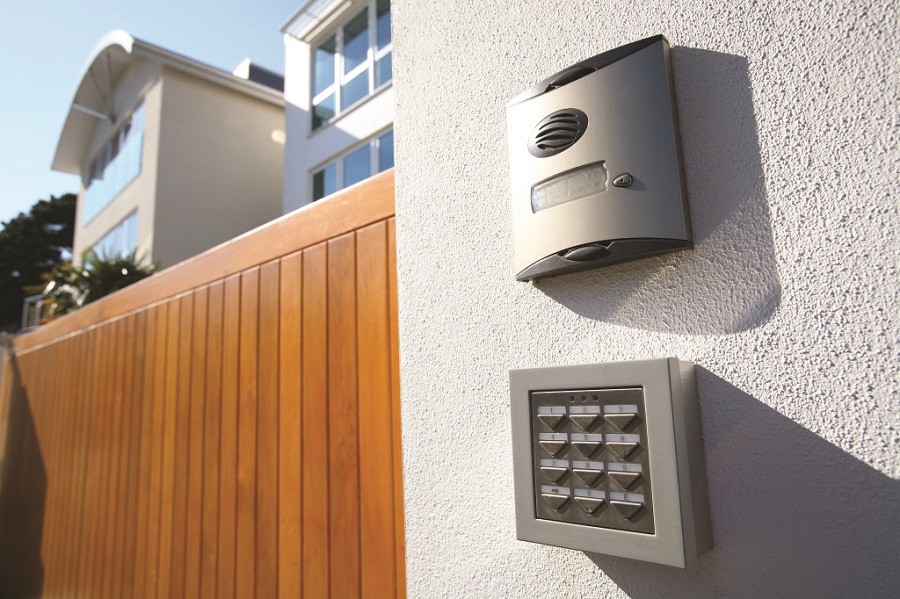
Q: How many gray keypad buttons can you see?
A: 12